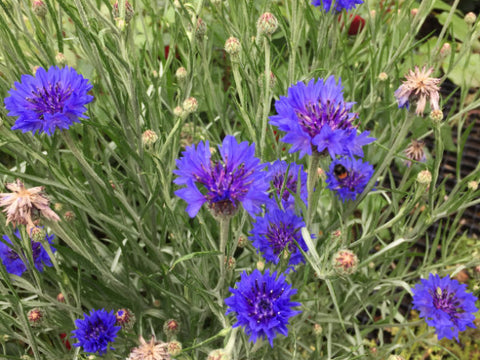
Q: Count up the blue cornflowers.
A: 11